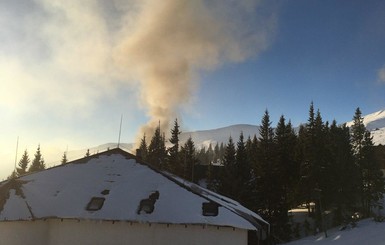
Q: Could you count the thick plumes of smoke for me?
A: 1